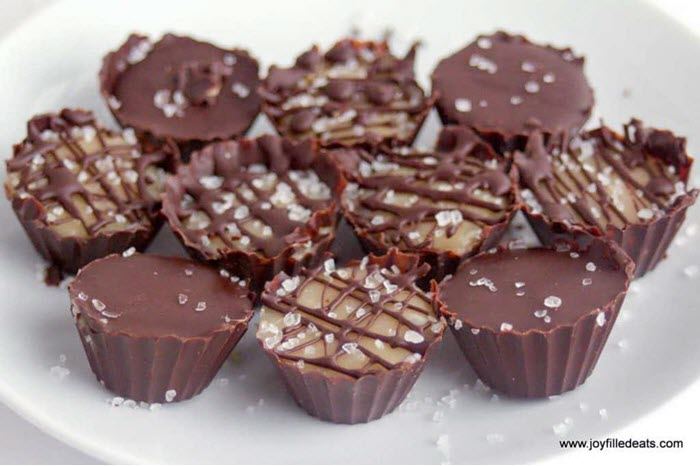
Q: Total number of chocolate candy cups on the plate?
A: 10